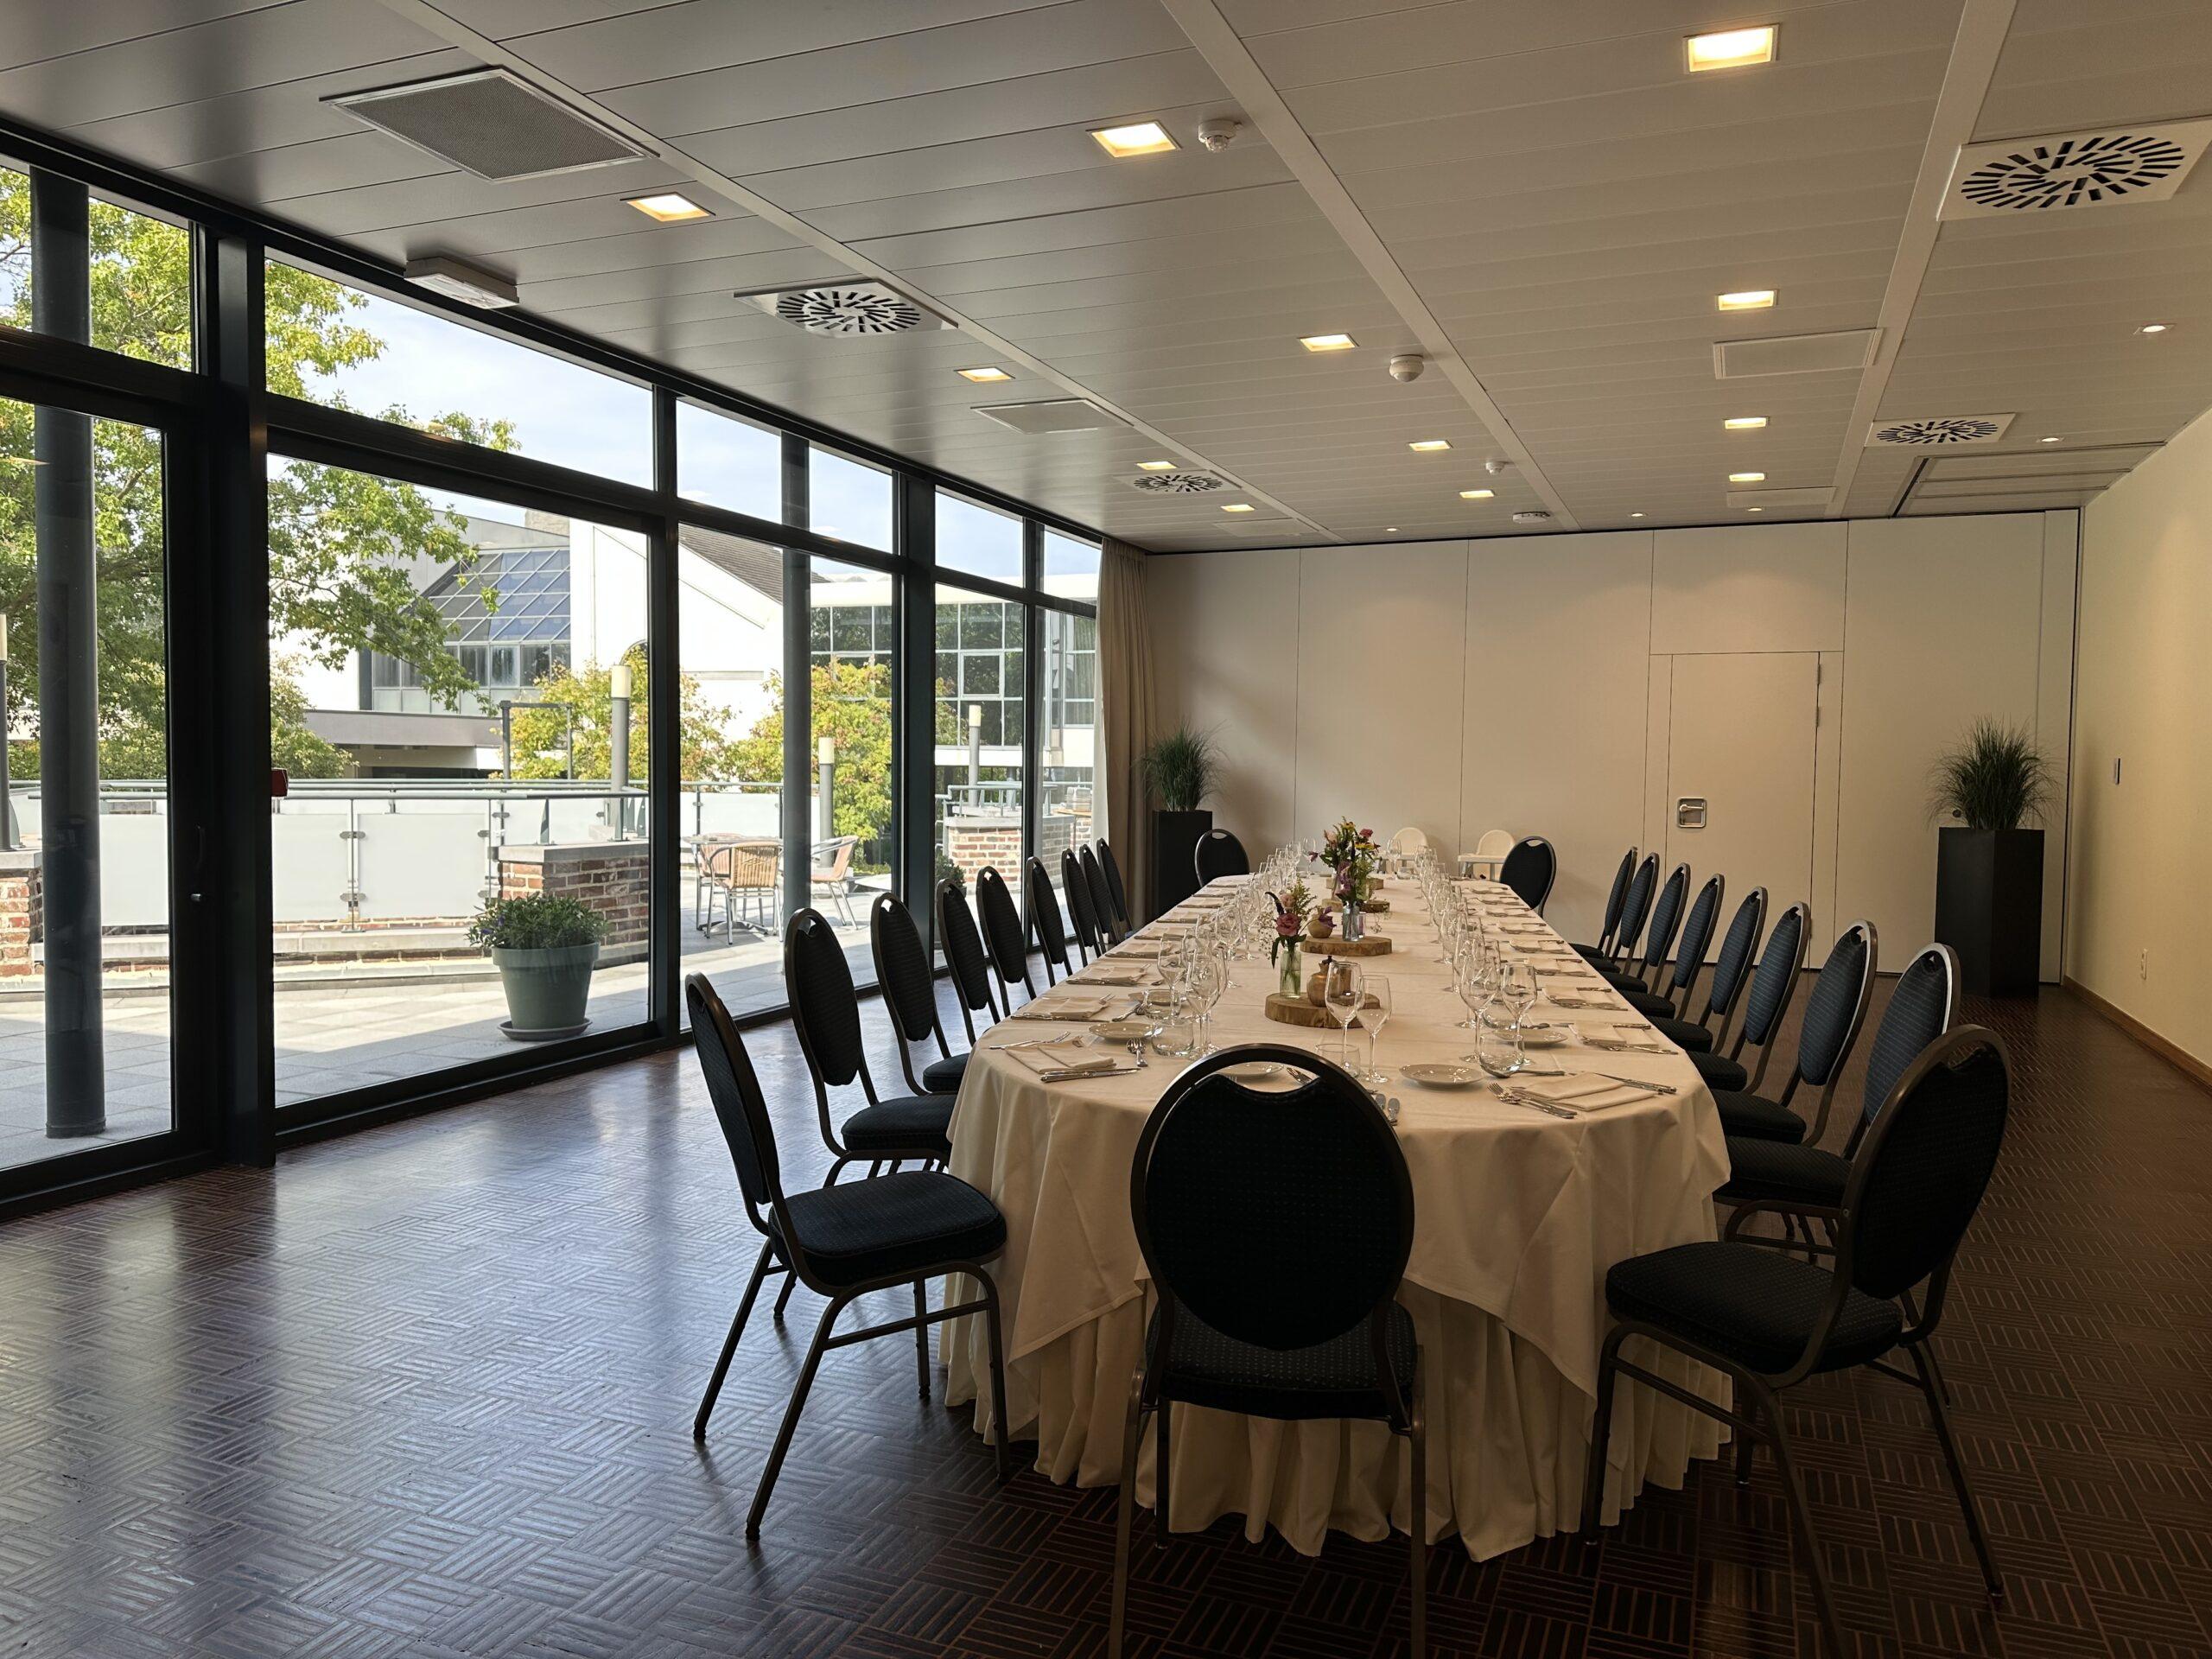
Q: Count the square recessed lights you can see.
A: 12